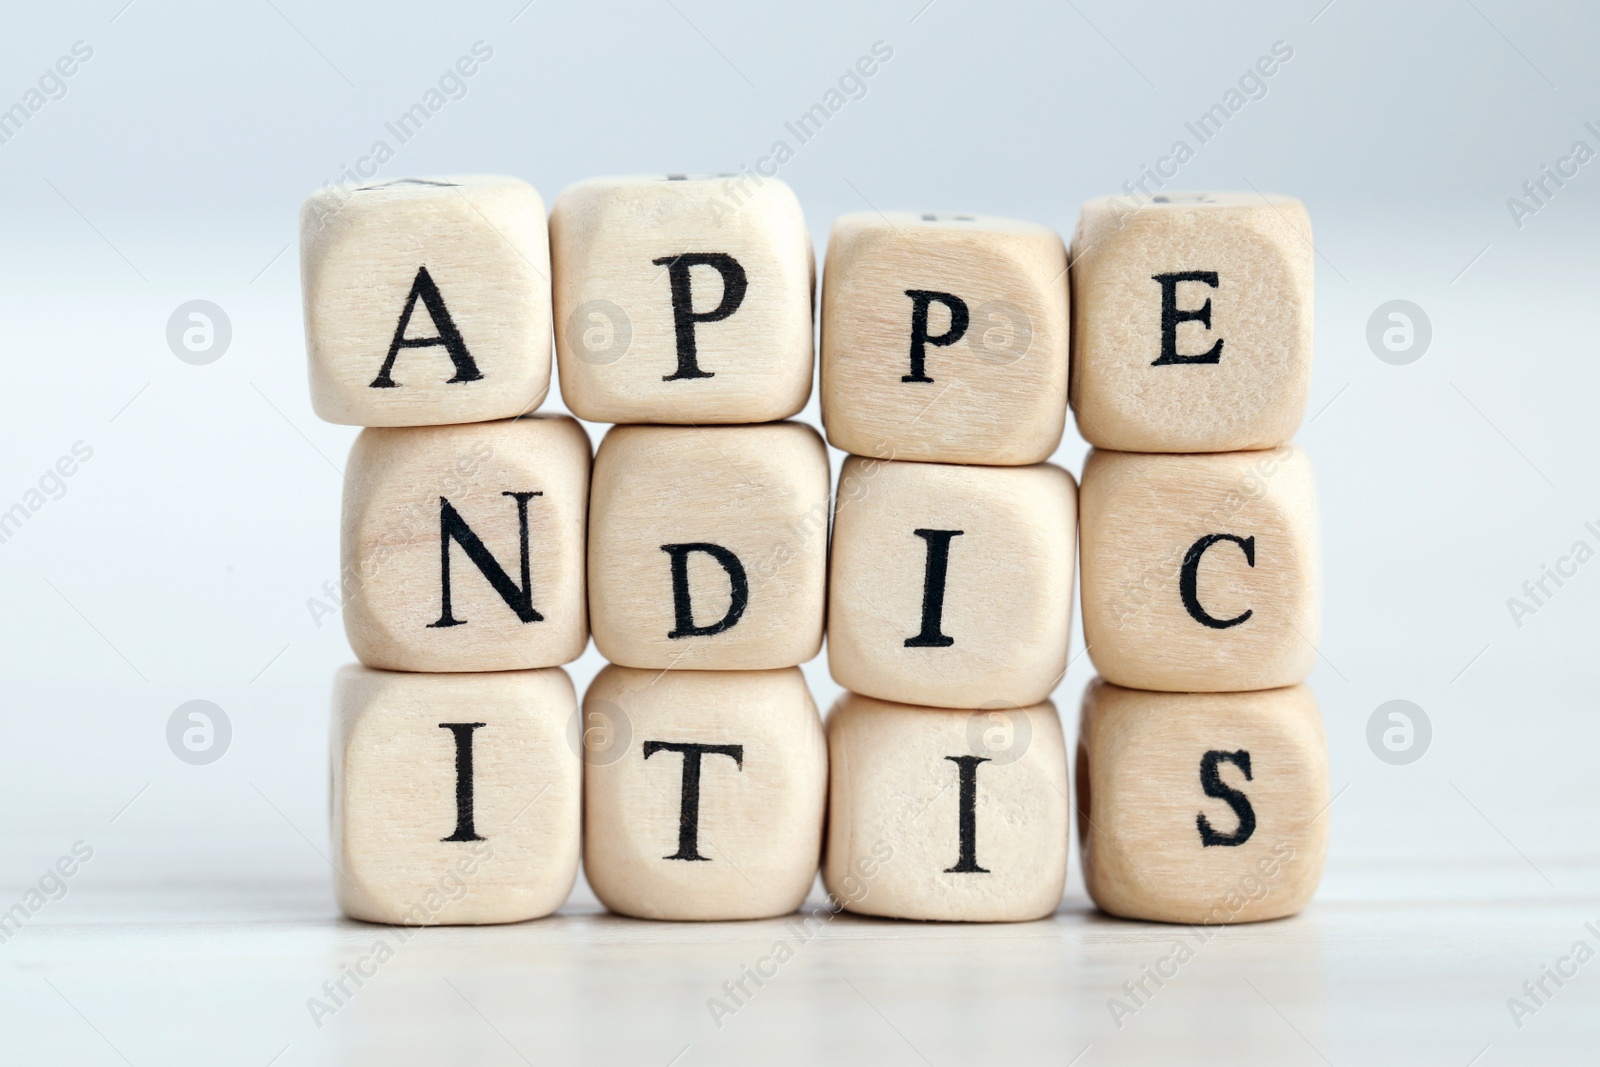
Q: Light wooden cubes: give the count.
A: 12